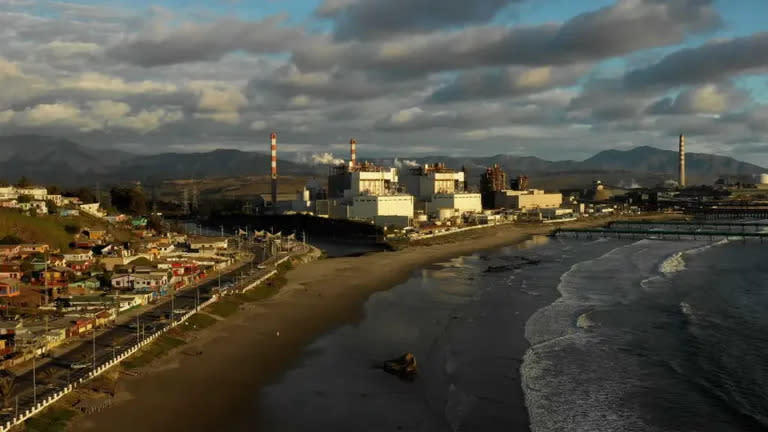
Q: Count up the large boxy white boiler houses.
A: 2